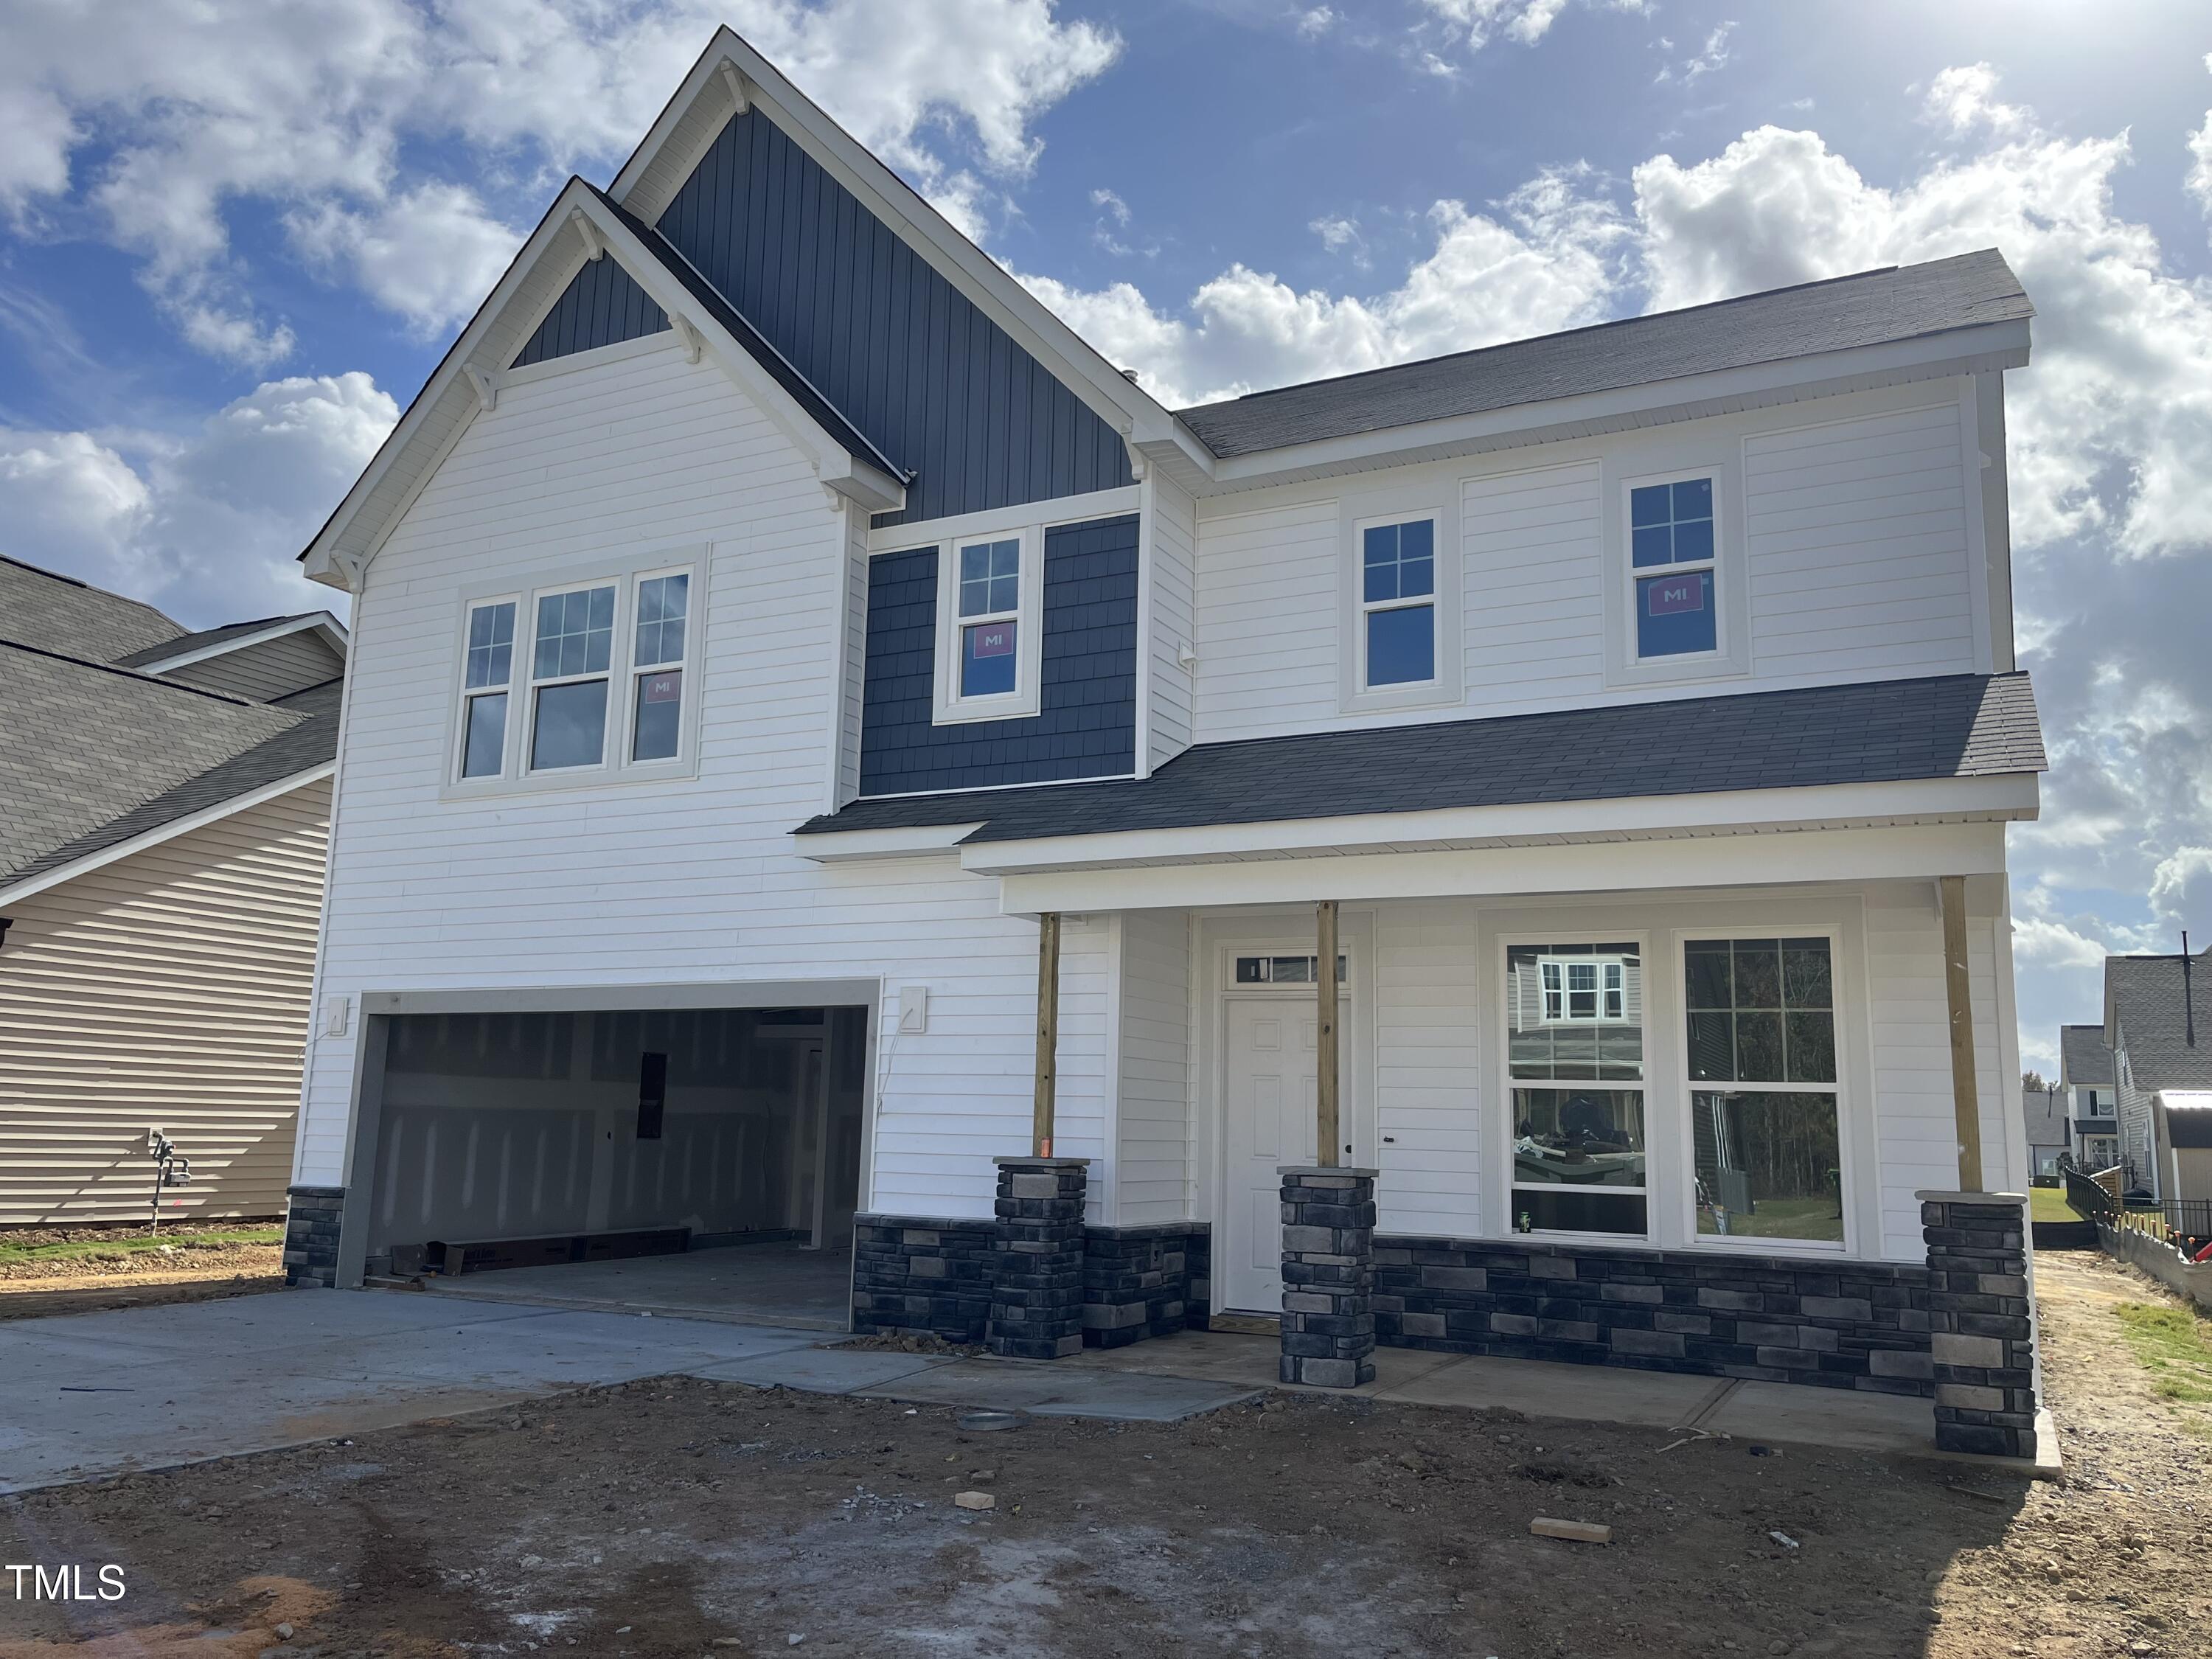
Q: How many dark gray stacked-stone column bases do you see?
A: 3